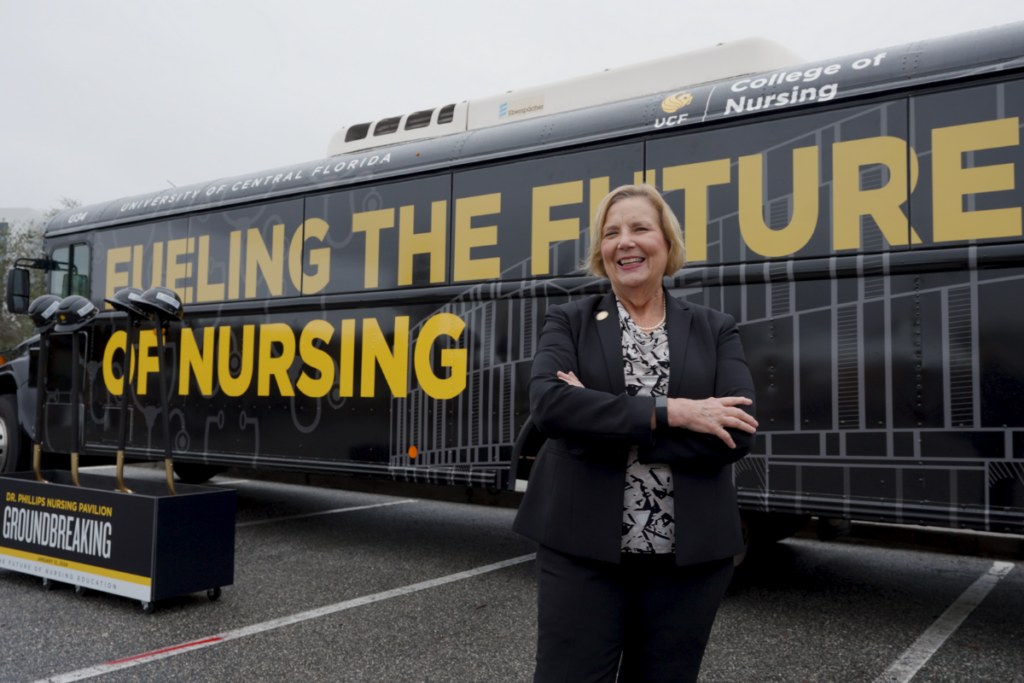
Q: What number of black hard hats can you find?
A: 4